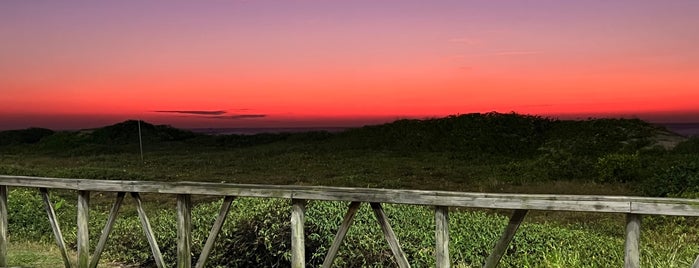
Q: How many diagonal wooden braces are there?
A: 7